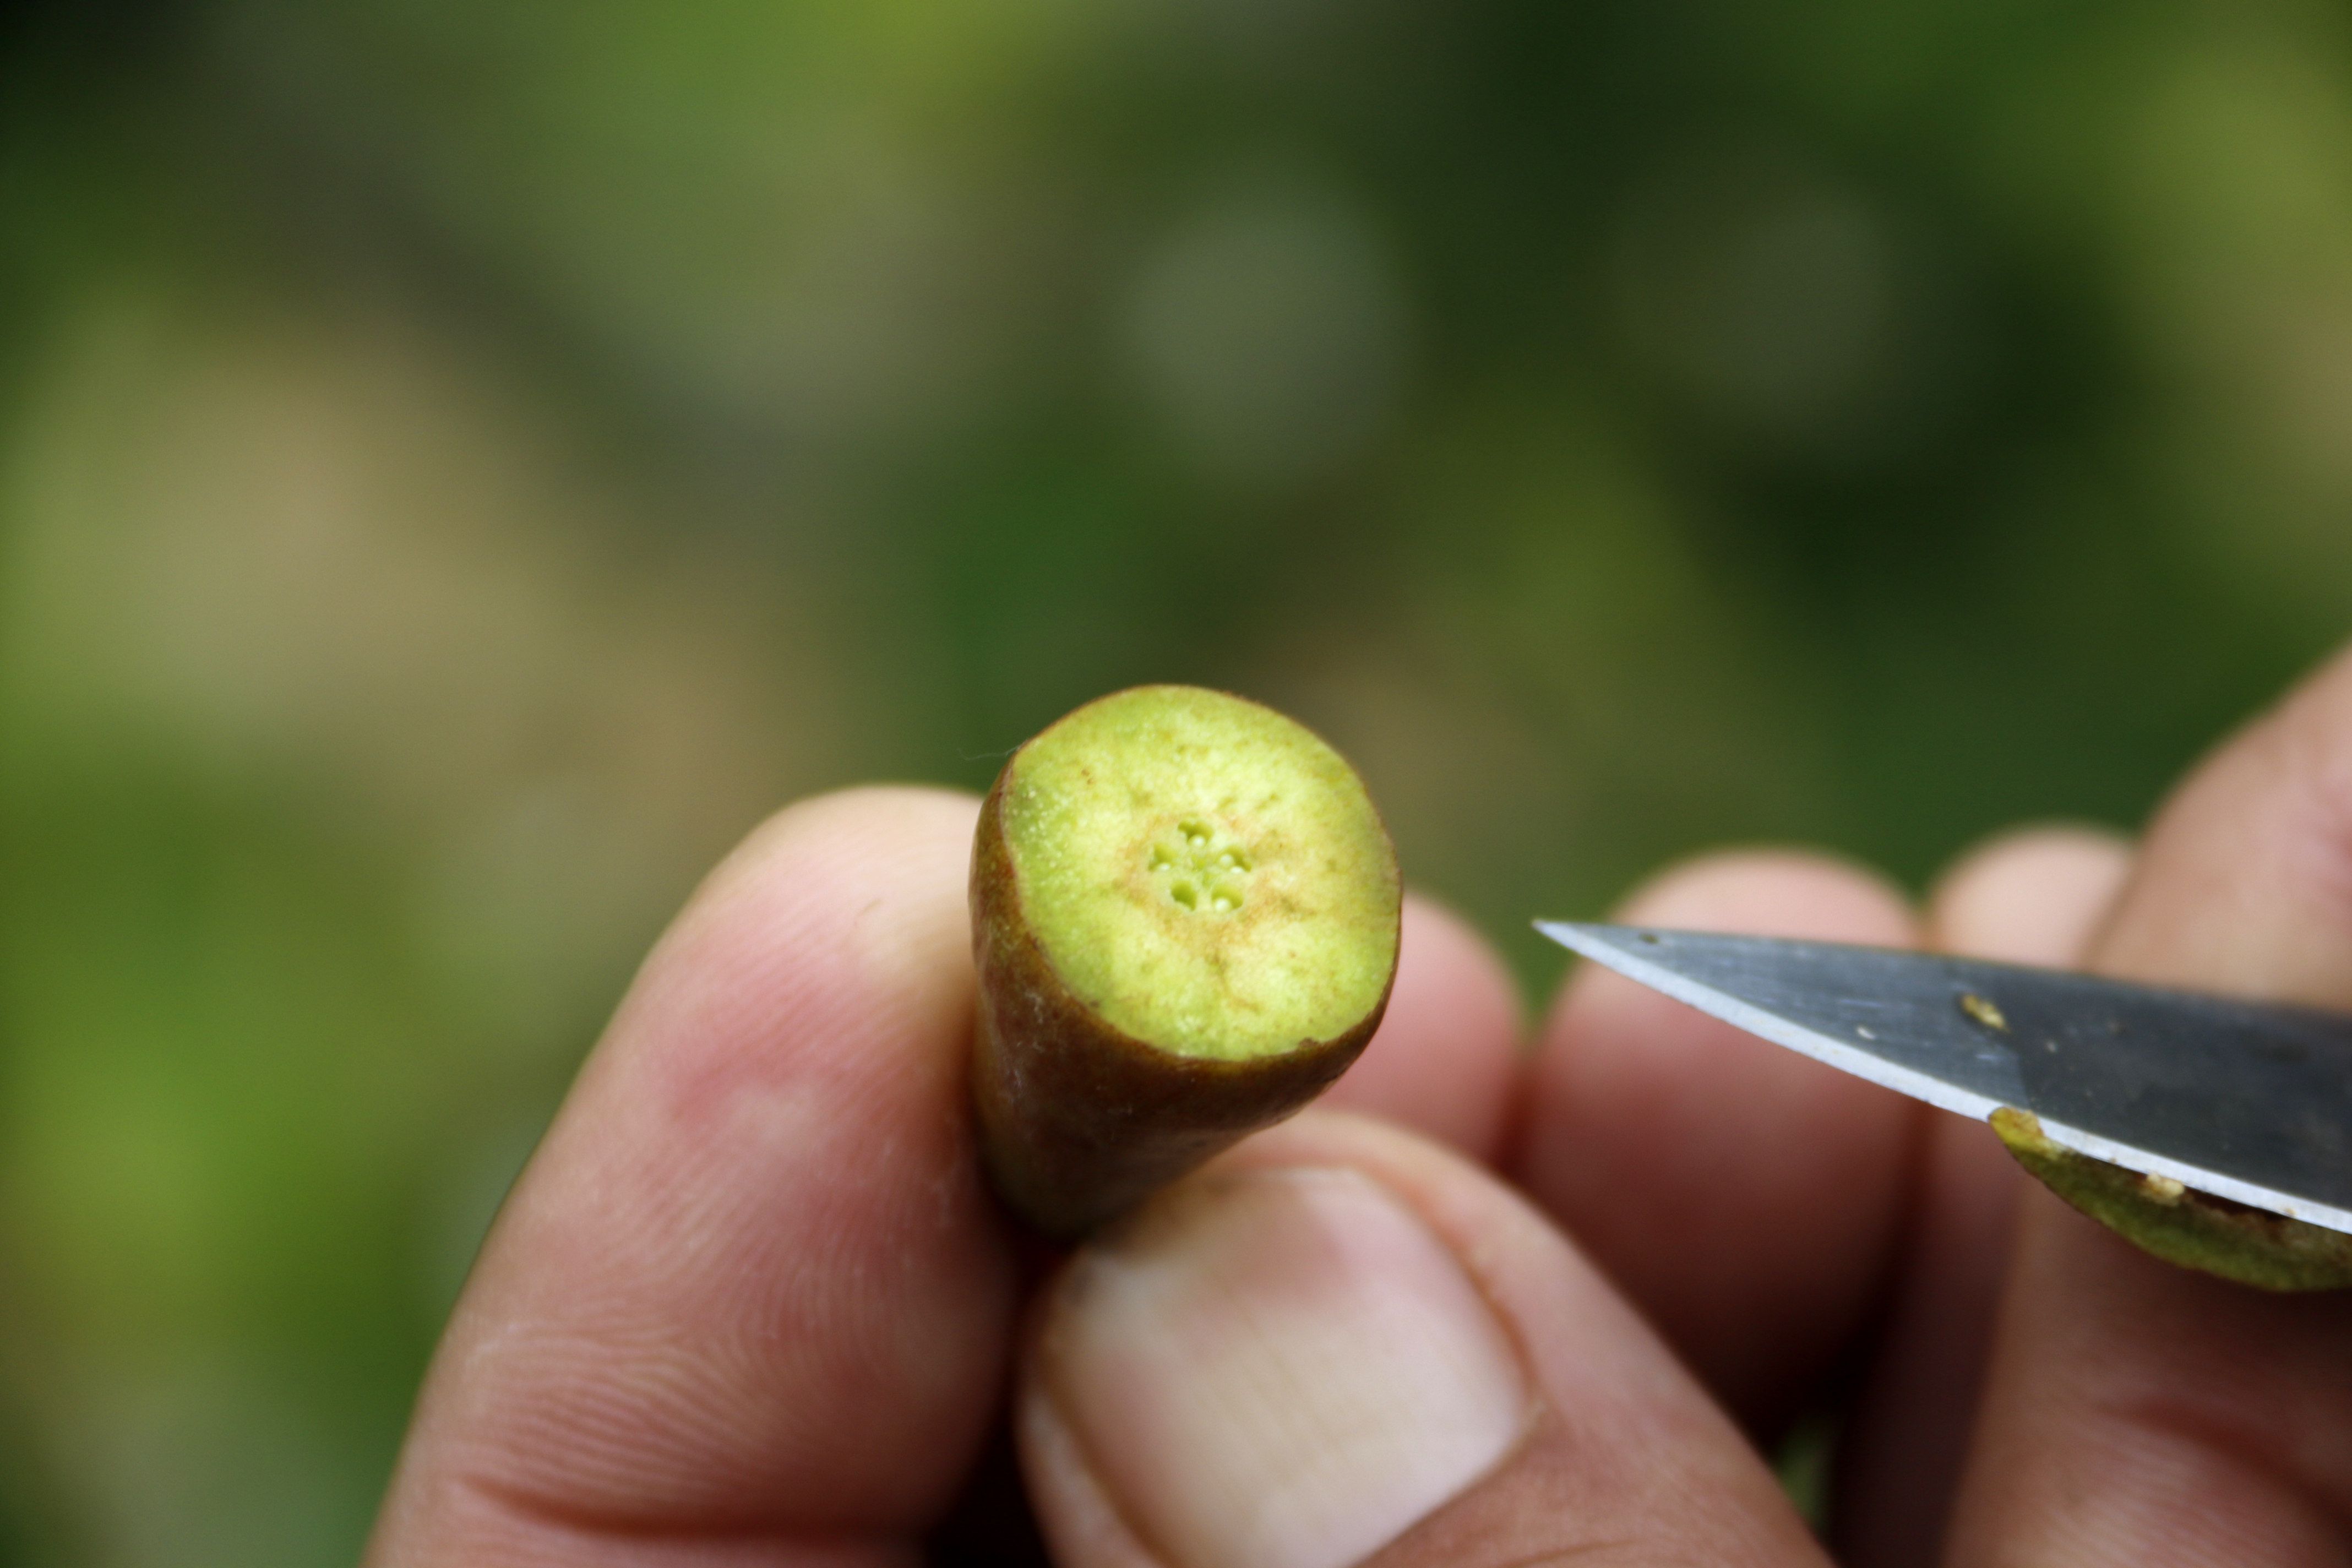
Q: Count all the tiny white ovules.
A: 5